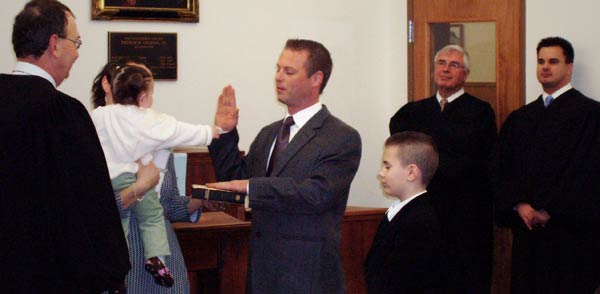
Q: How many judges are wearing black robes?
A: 3